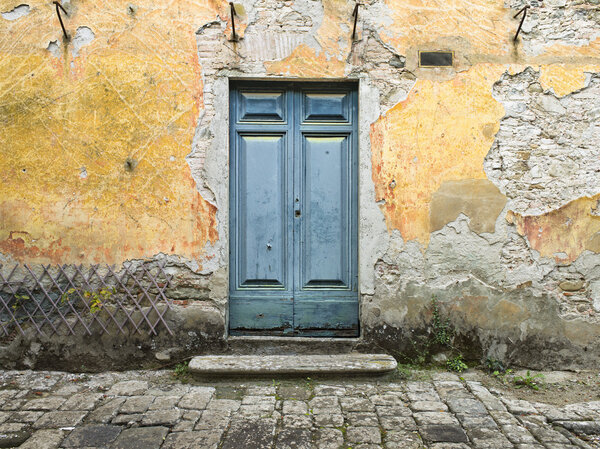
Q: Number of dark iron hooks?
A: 4